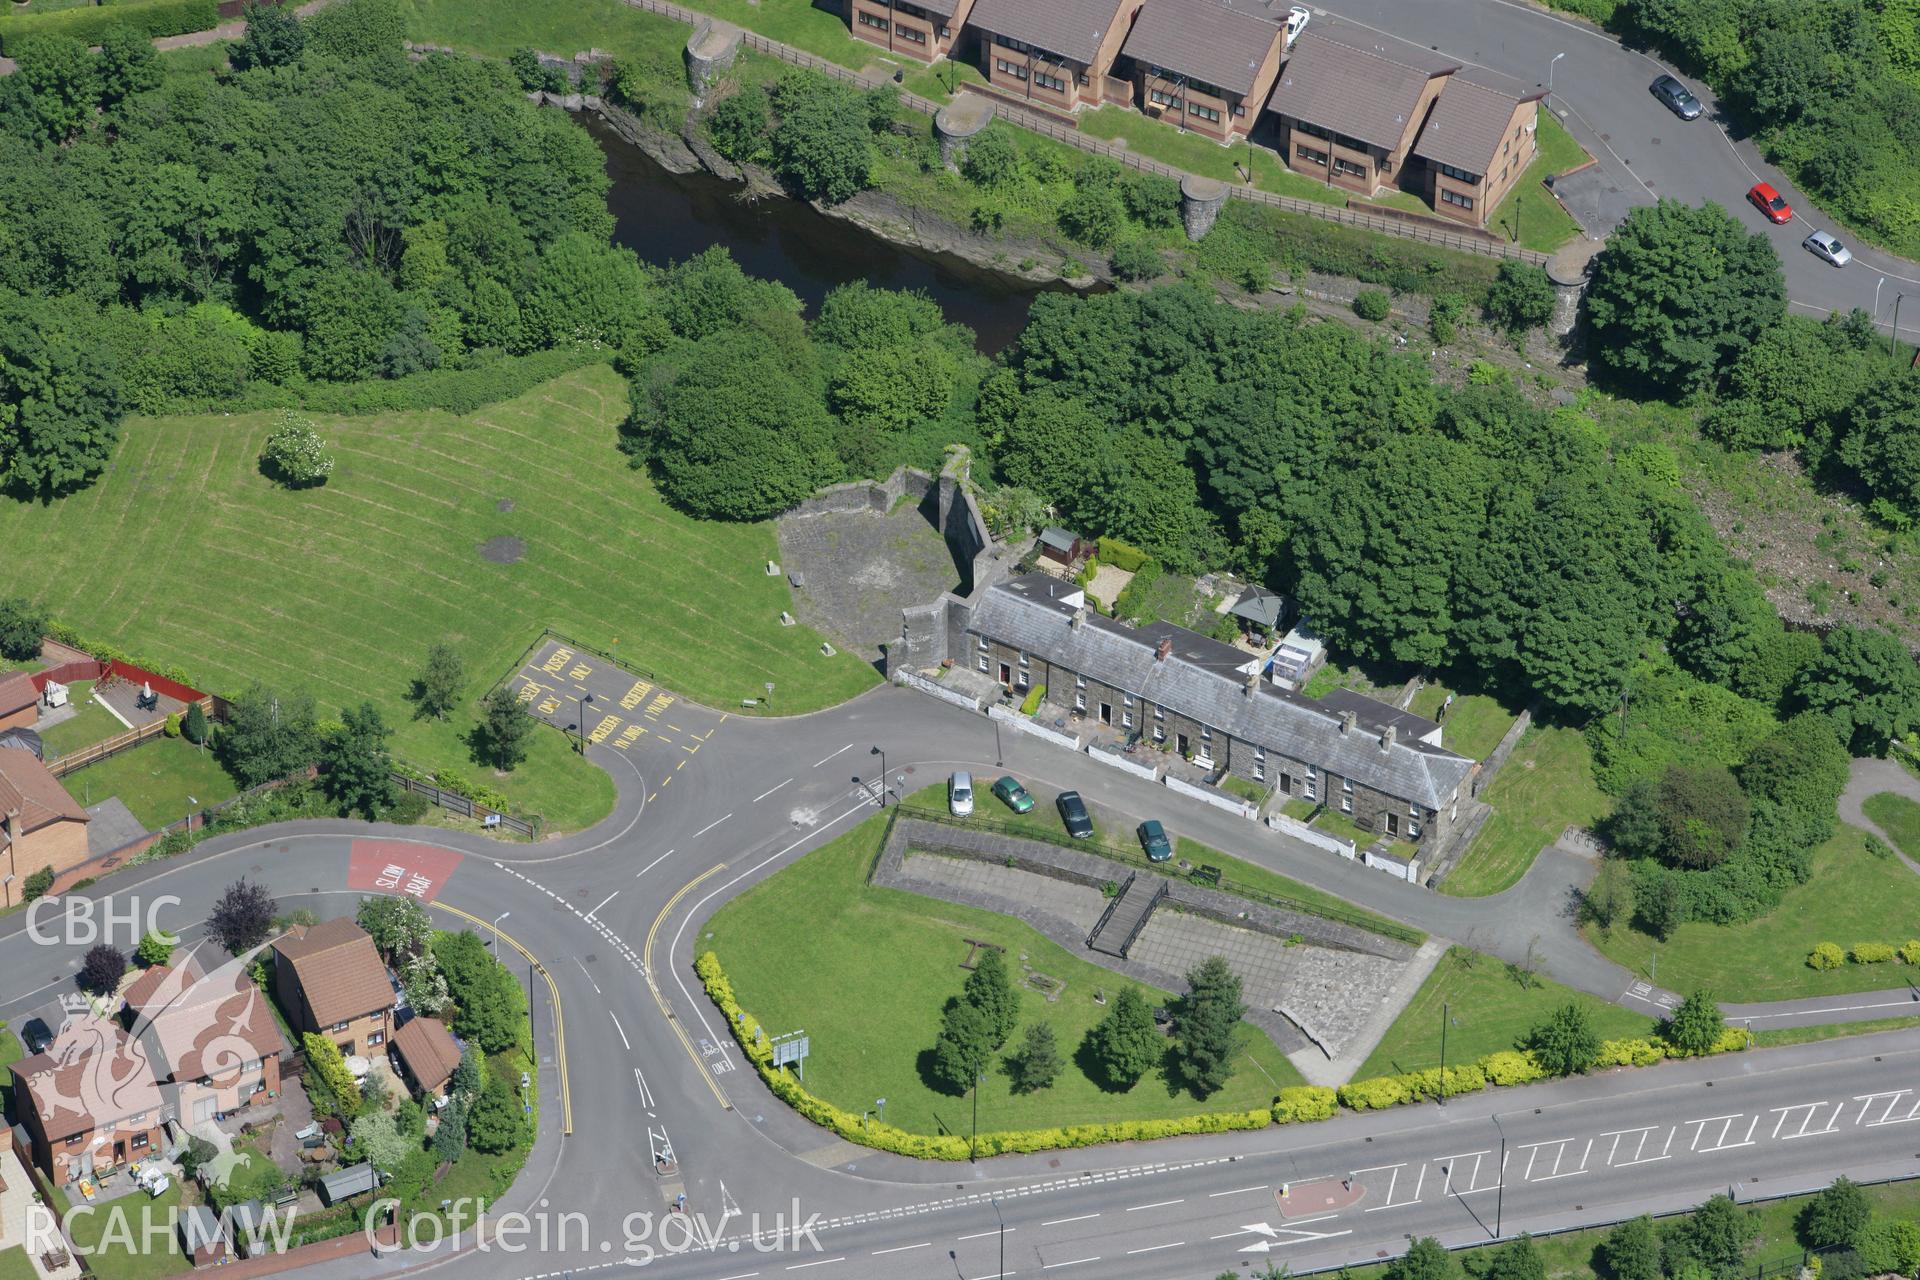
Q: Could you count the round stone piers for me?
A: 4